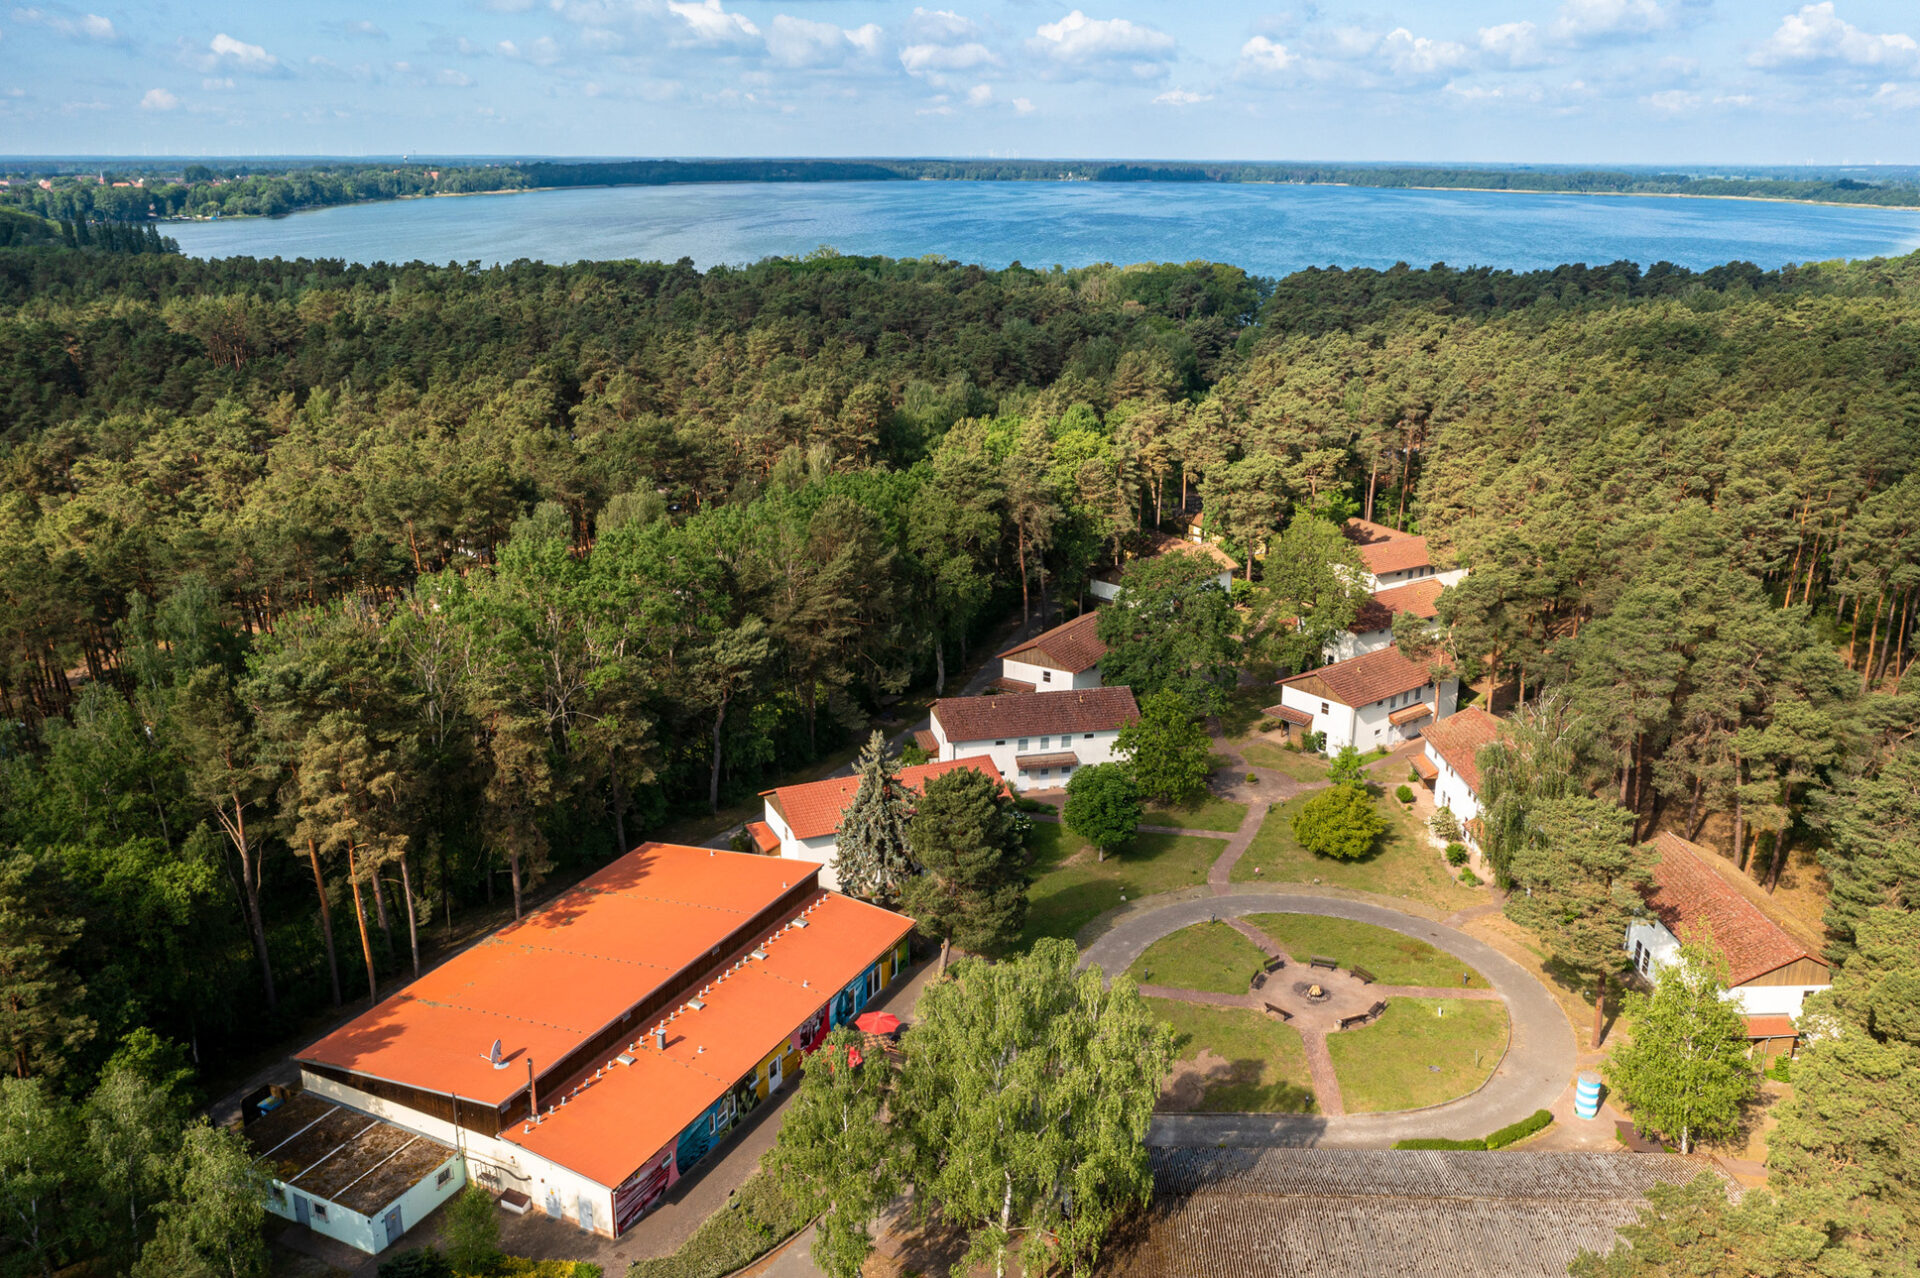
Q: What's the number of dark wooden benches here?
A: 7